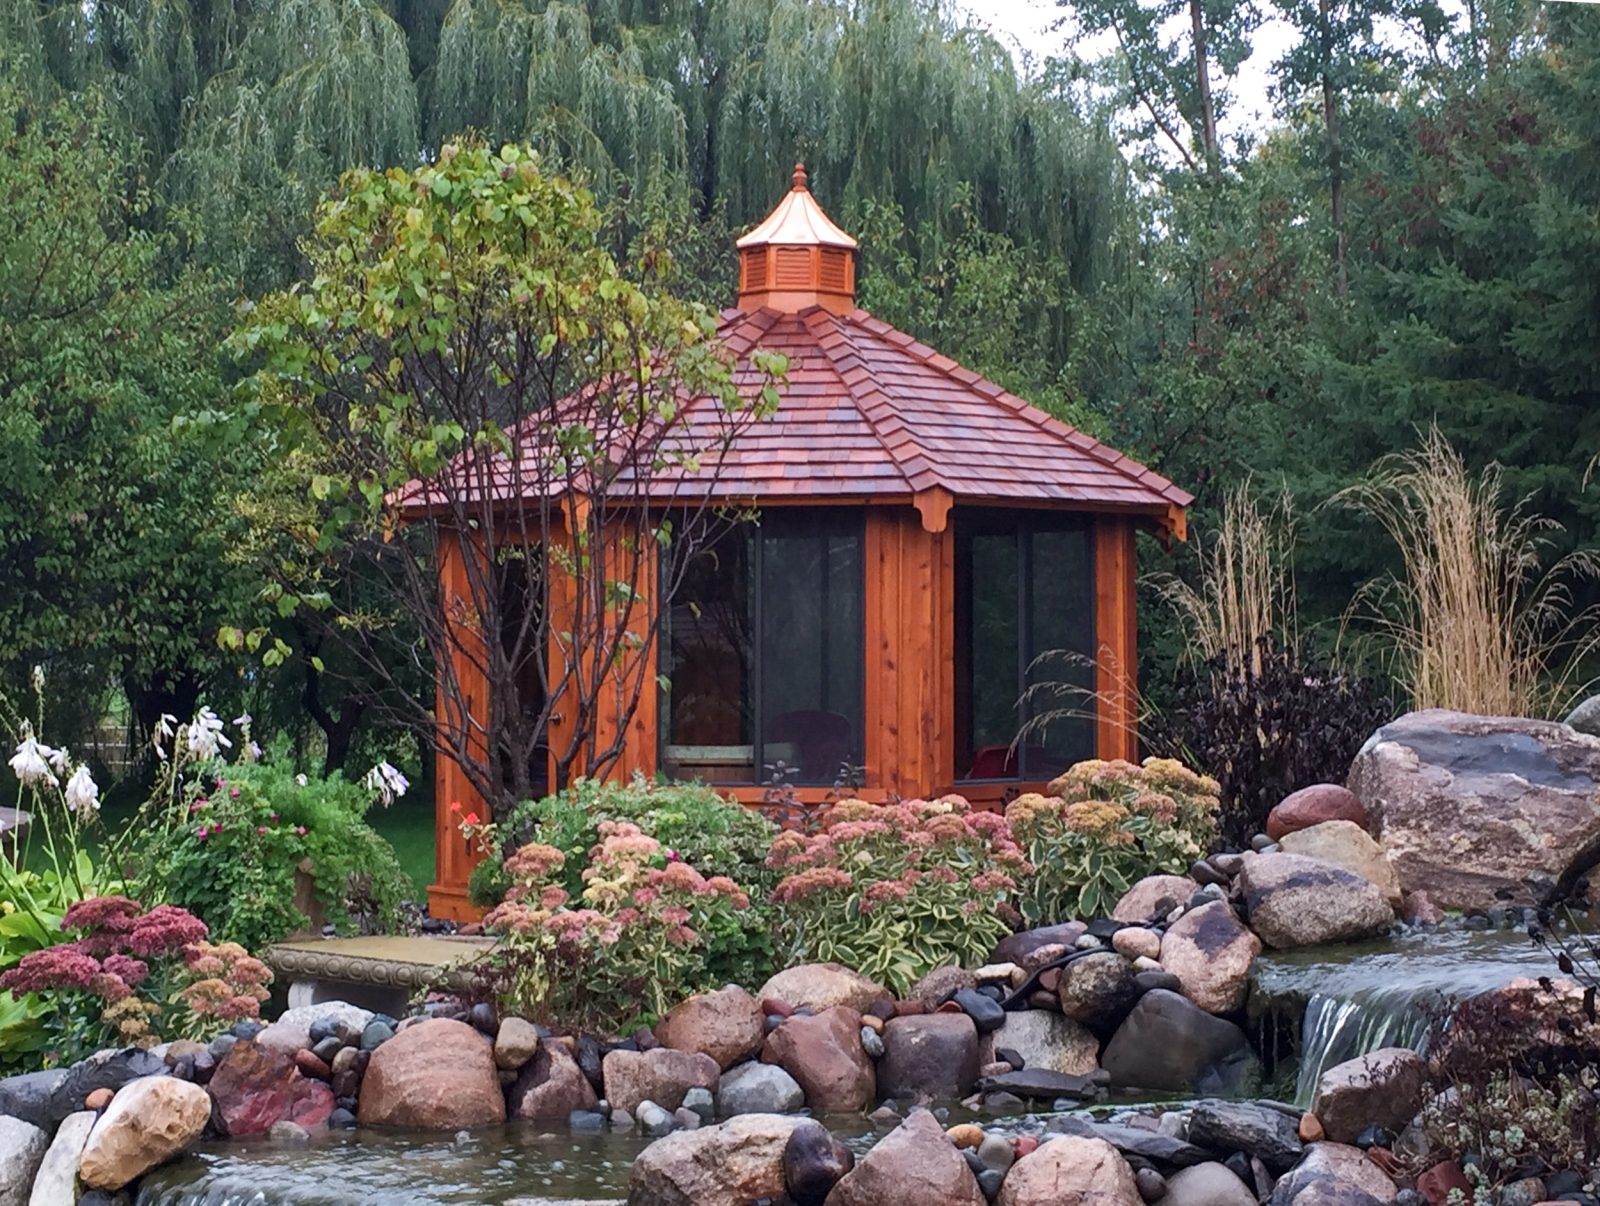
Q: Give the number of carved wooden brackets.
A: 4